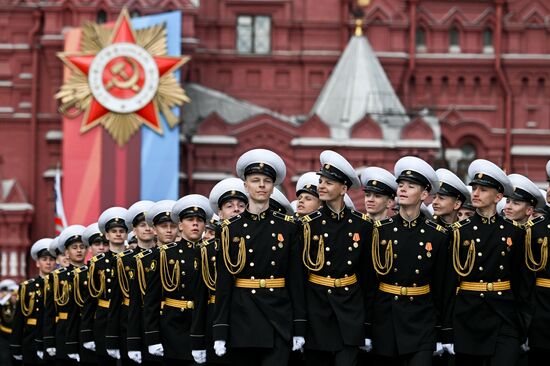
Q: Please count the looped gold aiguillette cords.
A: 14